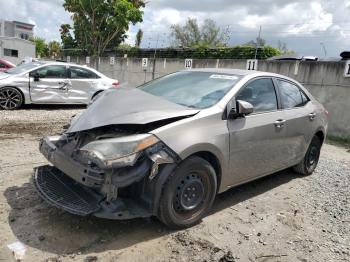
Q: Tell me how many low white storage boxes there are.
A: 0